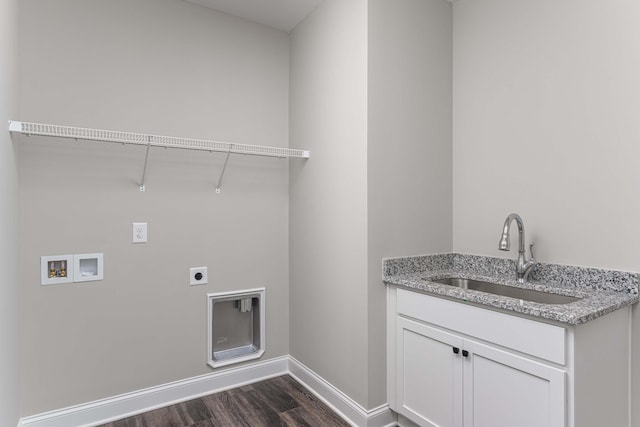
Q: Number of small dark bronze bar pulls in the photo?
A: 2